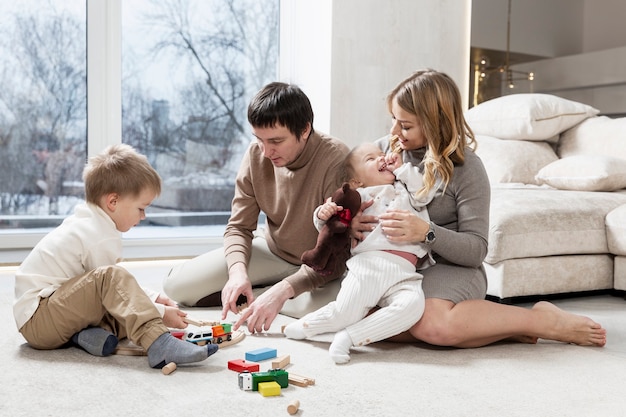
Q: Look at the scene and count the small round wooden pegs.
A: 2